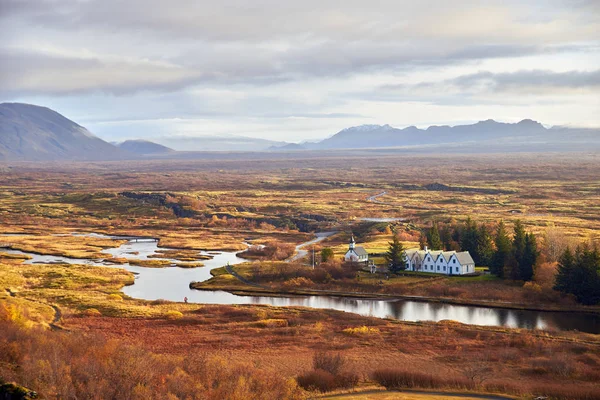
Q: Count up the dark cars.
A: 0